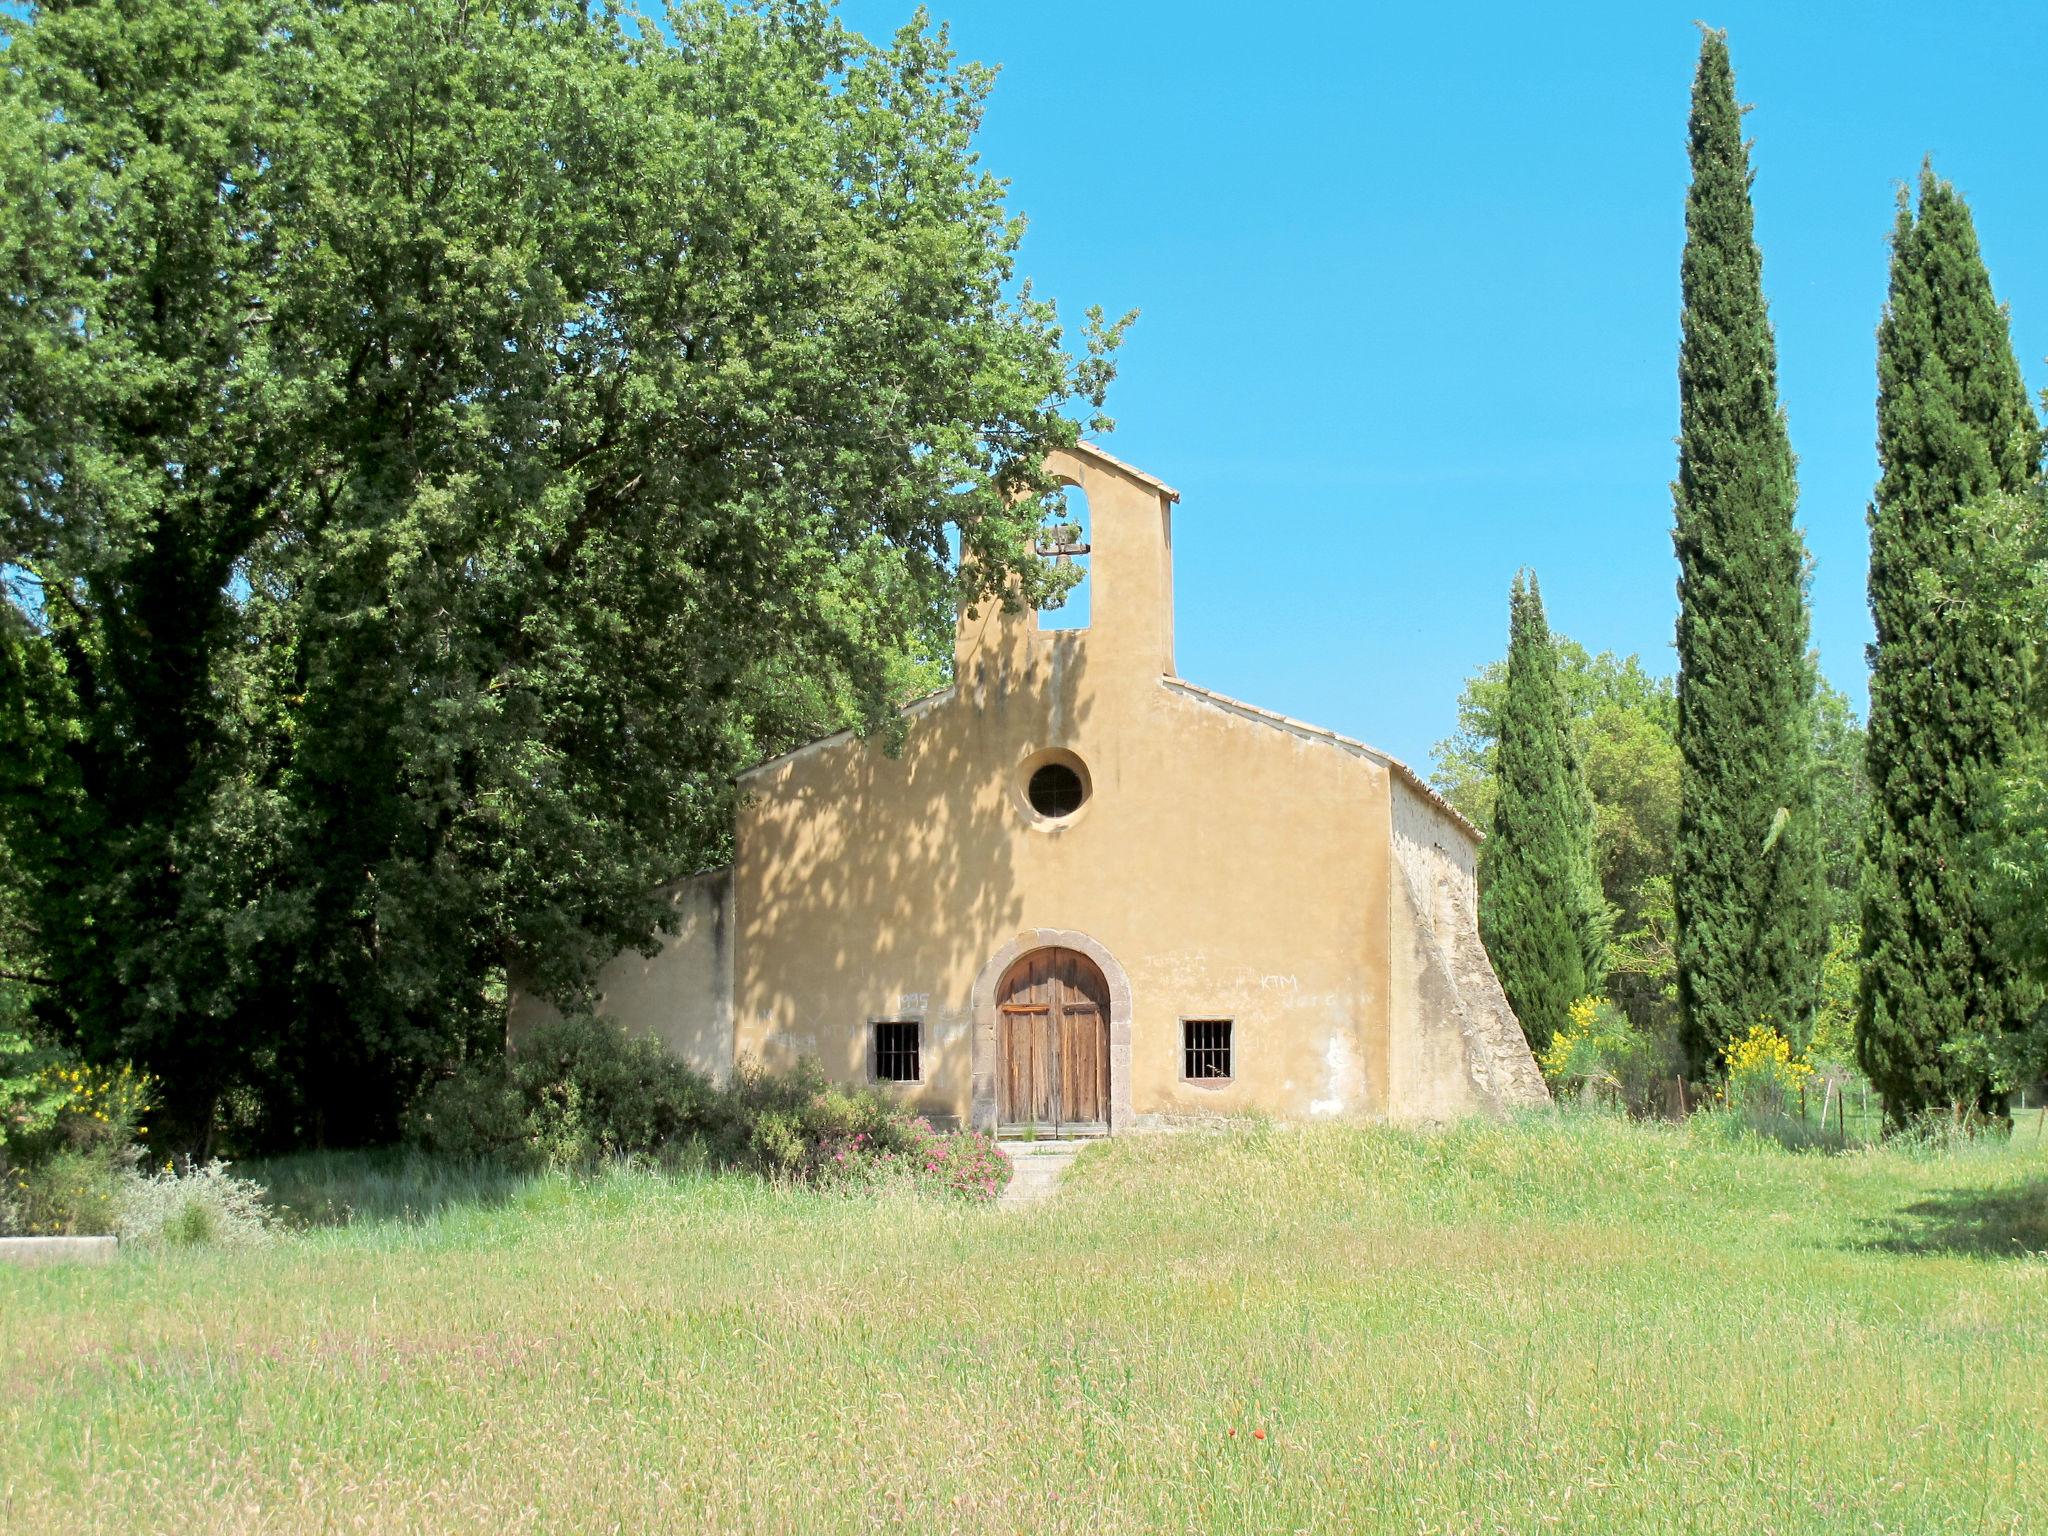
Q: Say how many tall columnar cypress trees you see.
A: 3